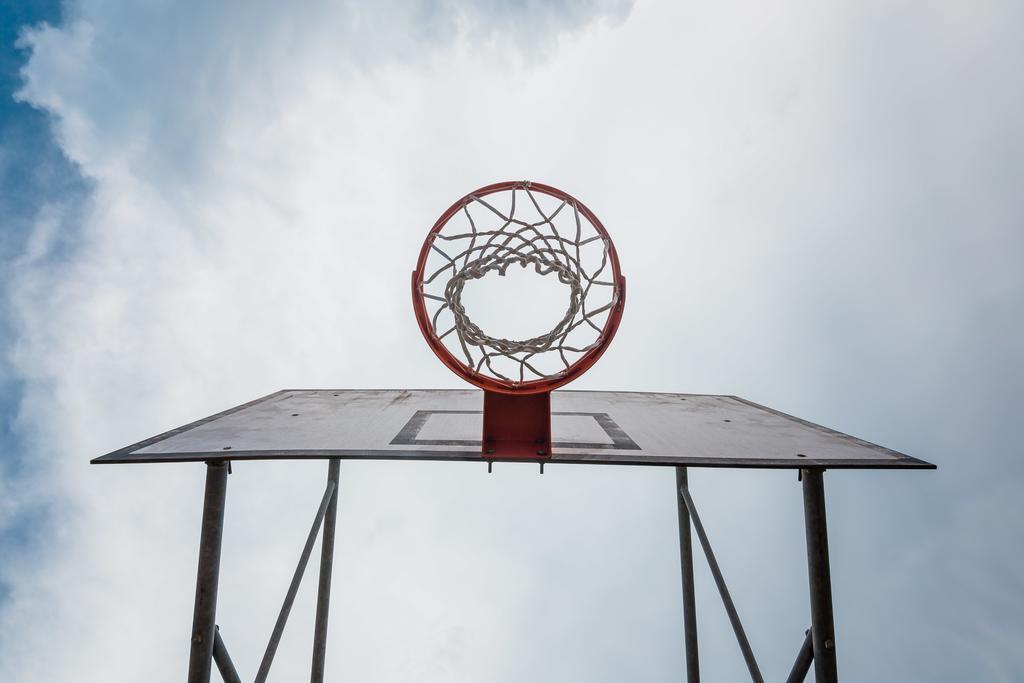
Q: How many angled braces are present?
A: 4